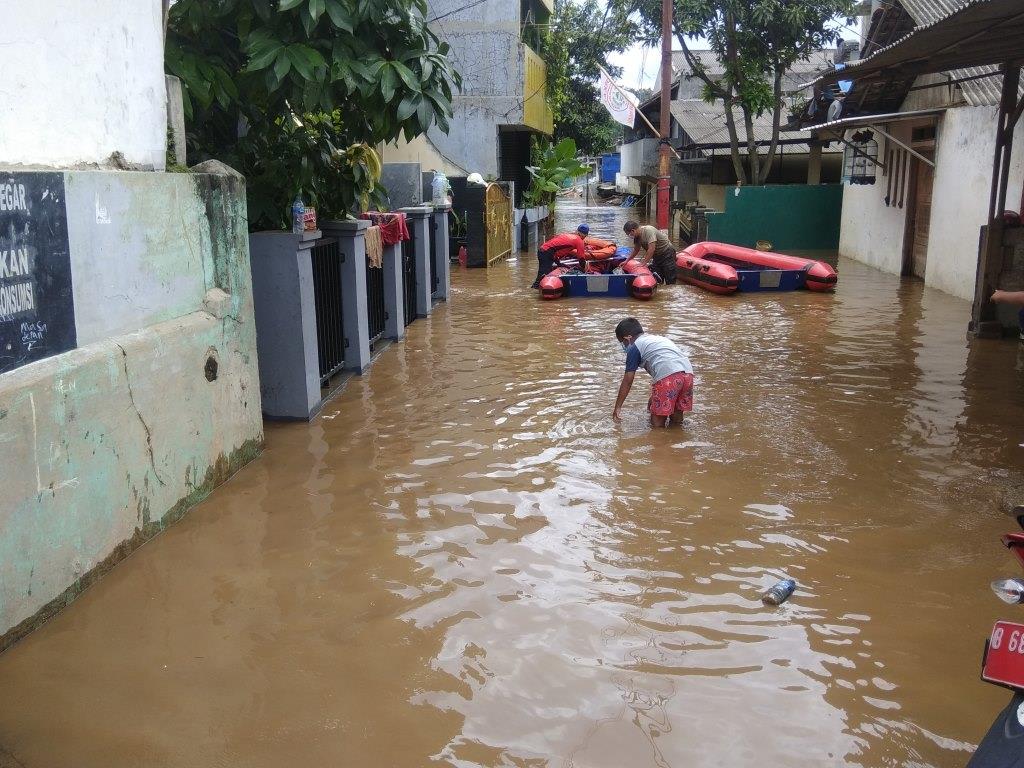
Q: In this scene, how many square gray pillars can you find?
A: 5